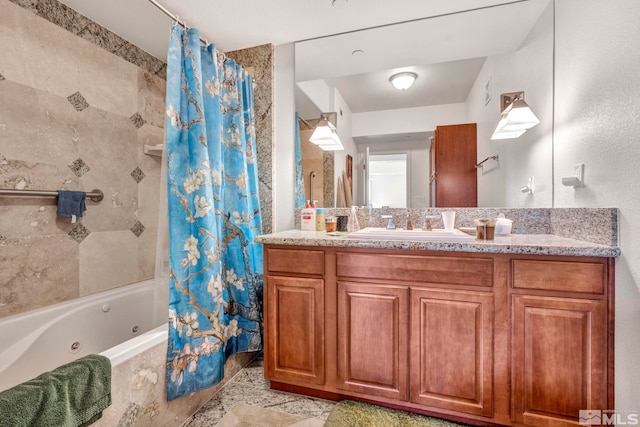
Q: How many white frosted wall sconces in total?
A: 2